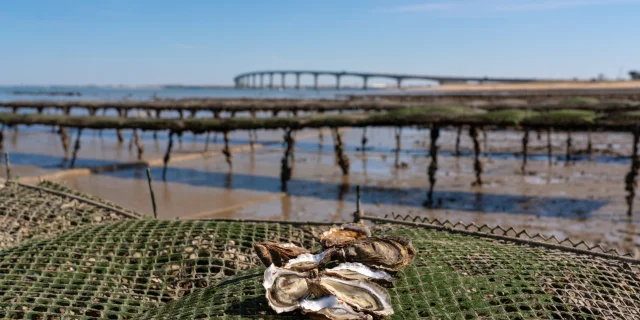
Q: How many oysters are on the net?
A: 8